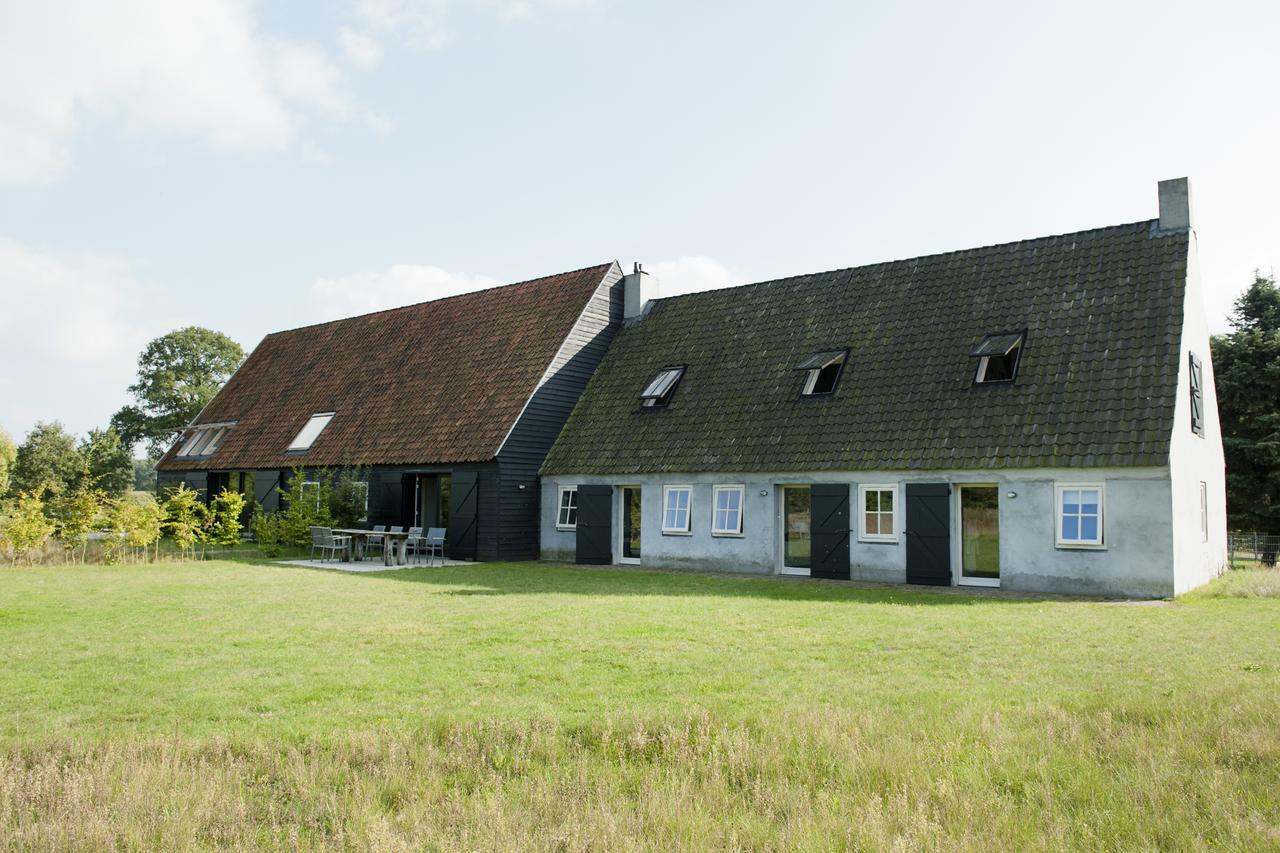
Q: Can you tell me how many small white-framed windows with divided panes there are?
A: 5